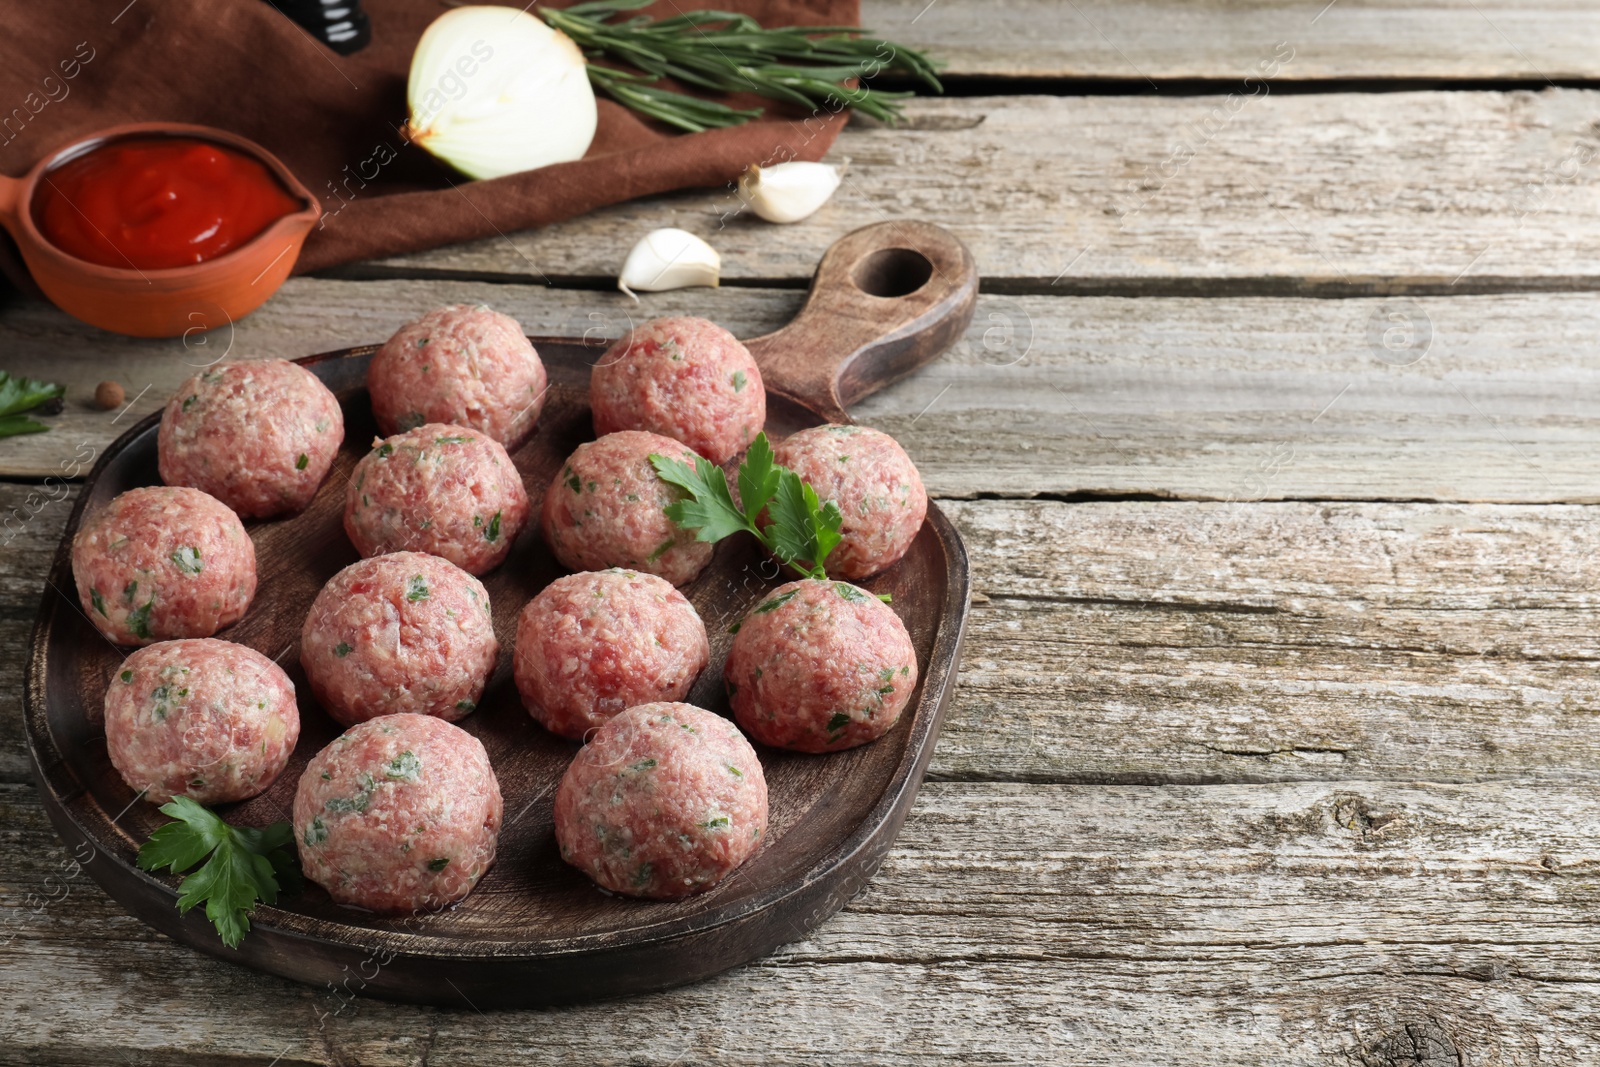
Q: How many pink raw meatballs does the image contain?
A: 13